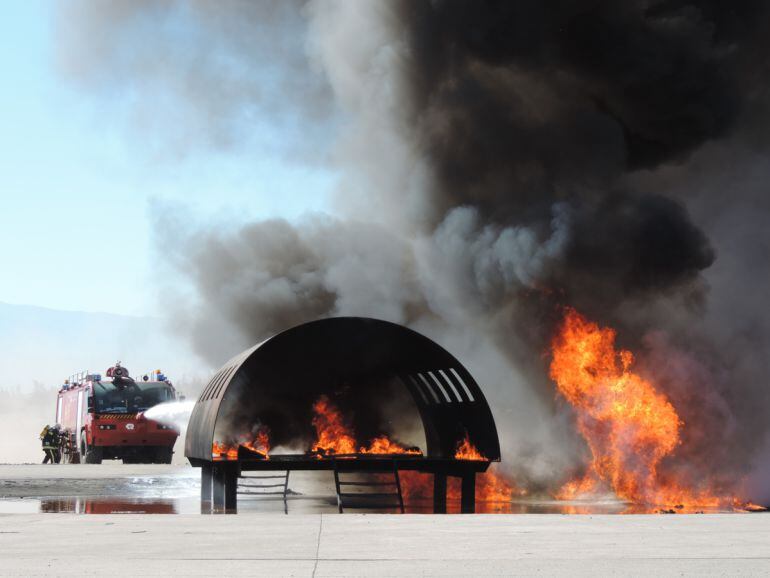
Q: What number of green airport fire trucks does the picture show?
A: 0